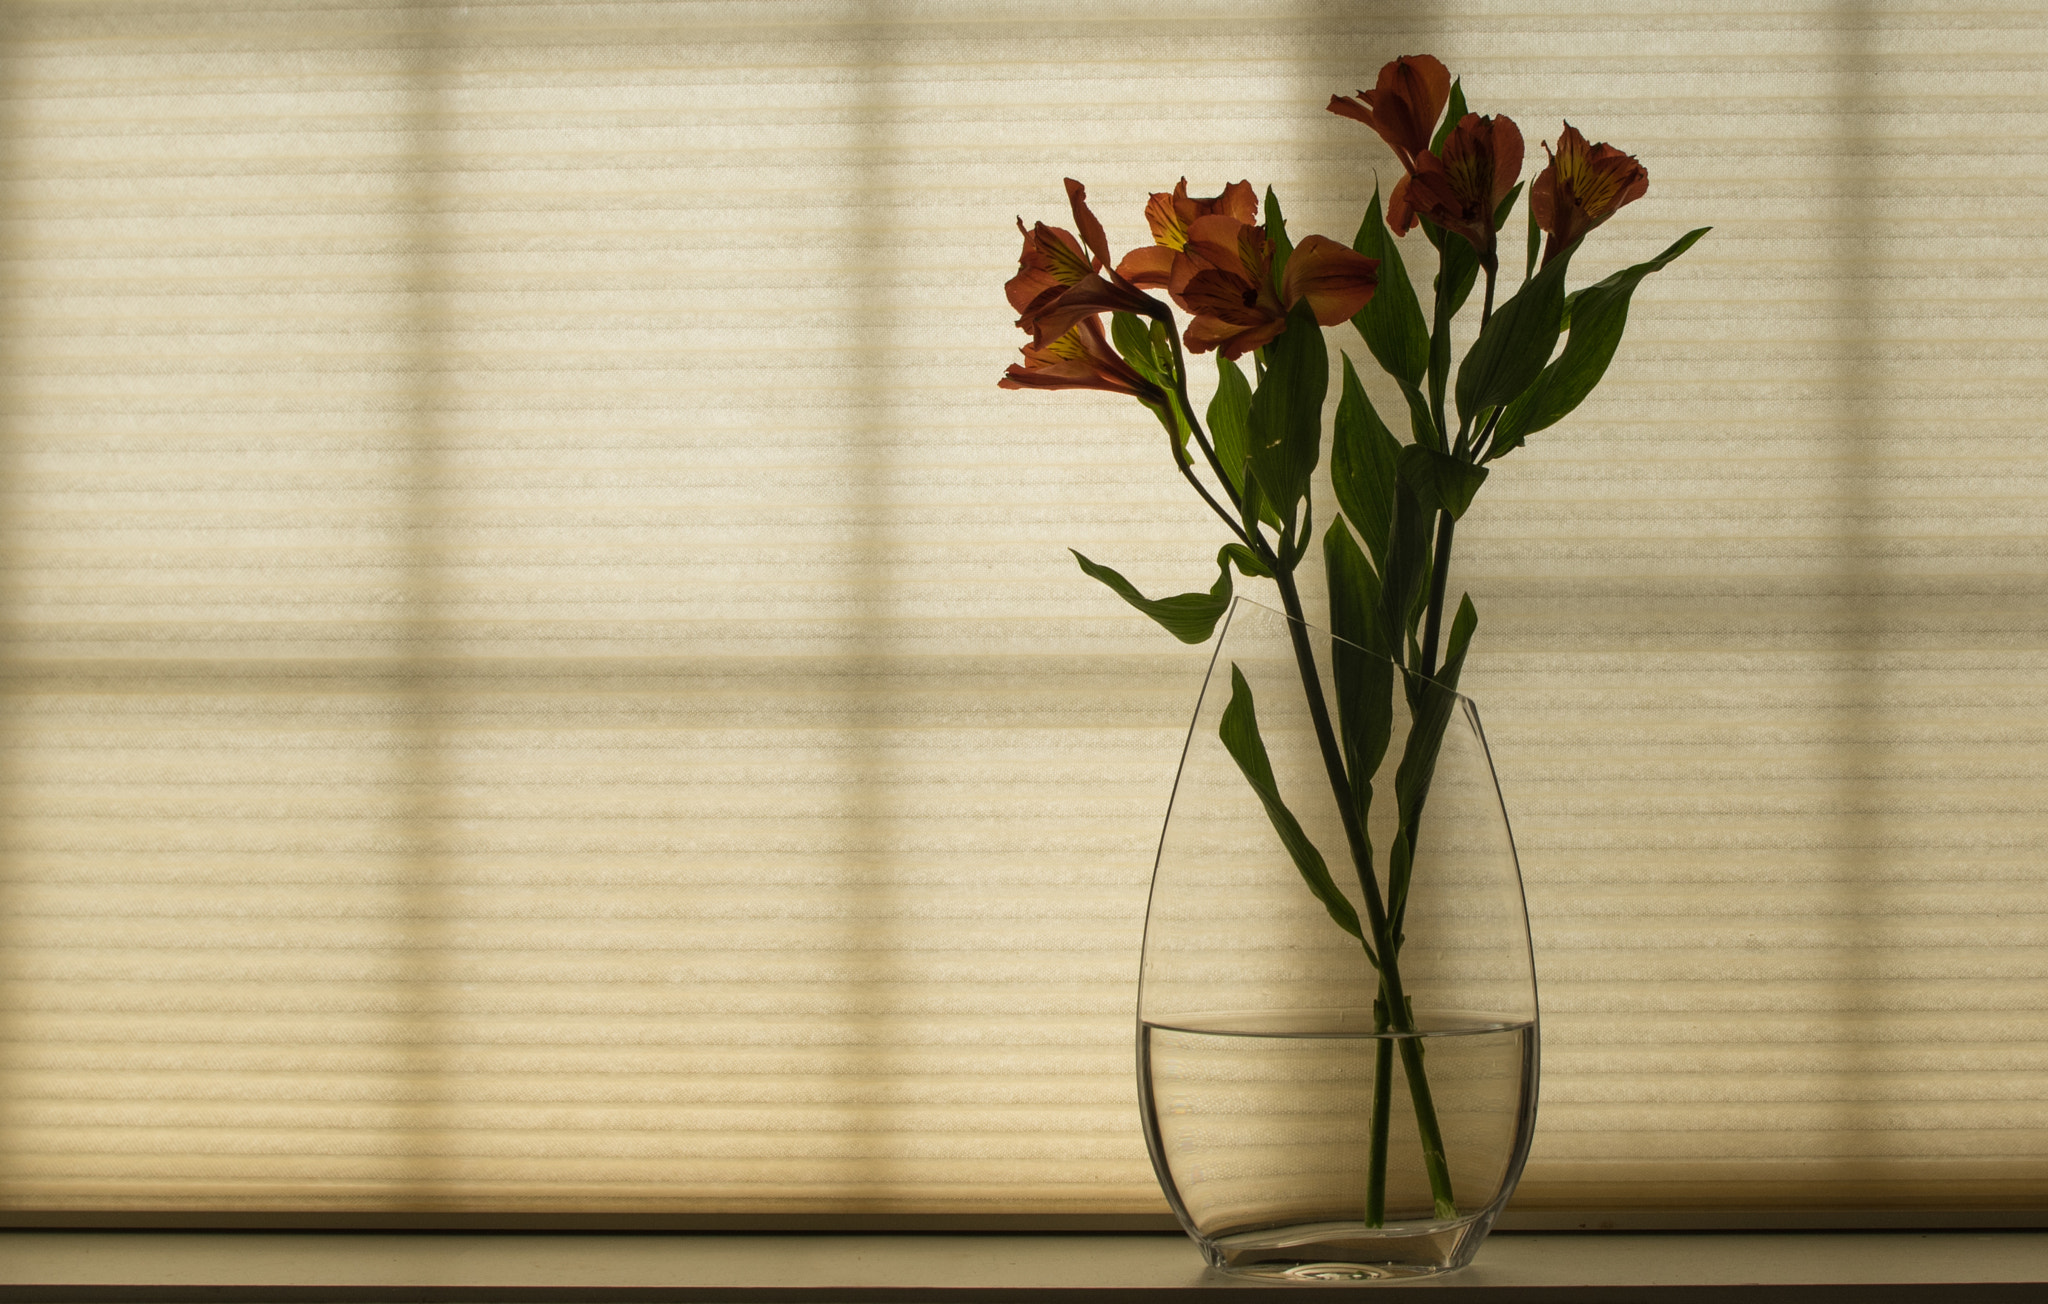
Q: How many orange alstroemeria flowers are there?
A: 7